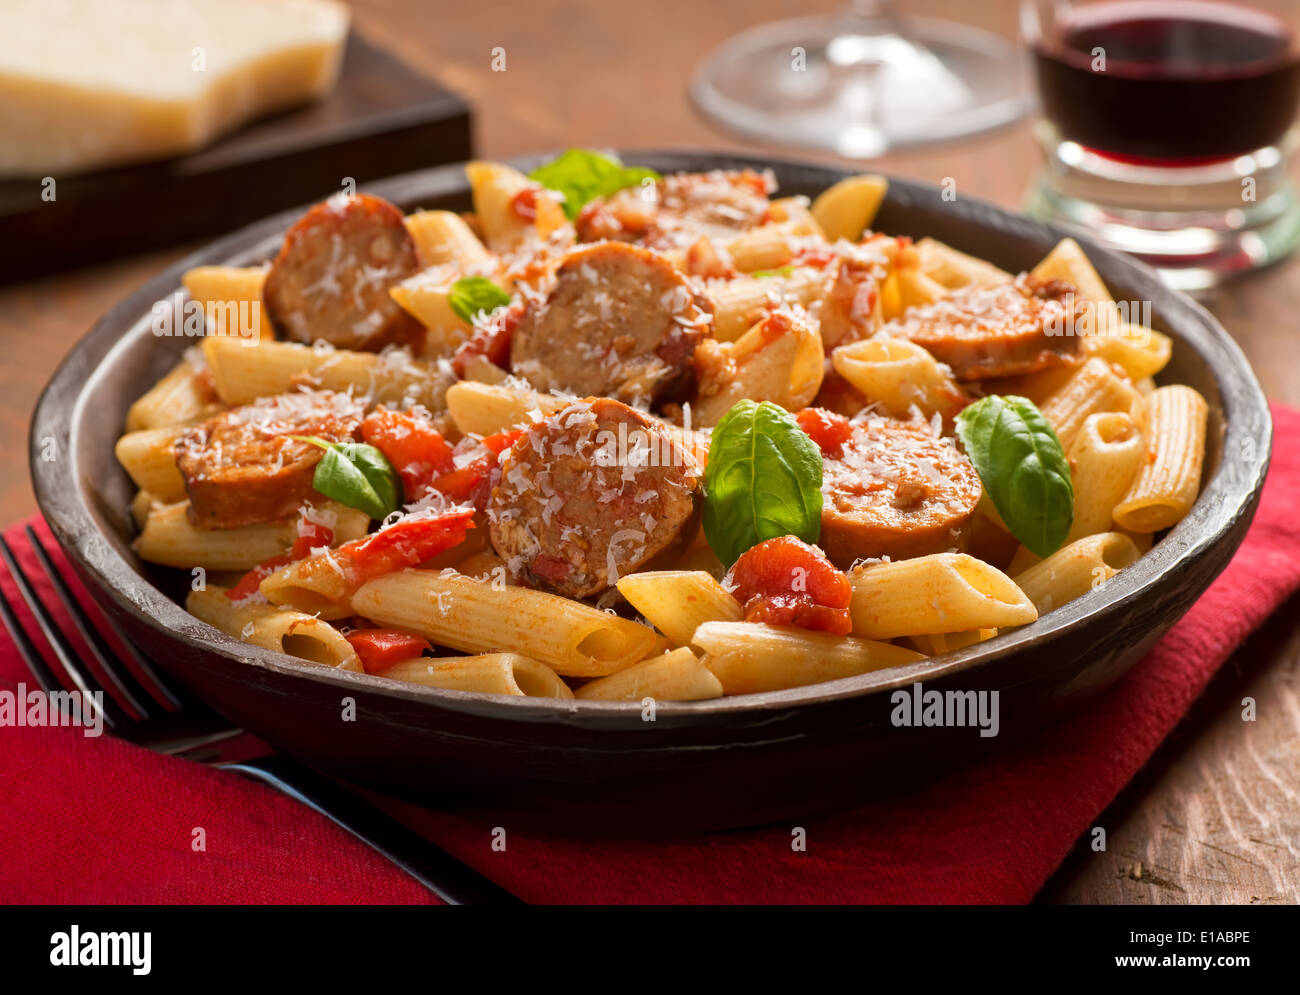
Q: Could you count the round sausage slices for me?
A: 7